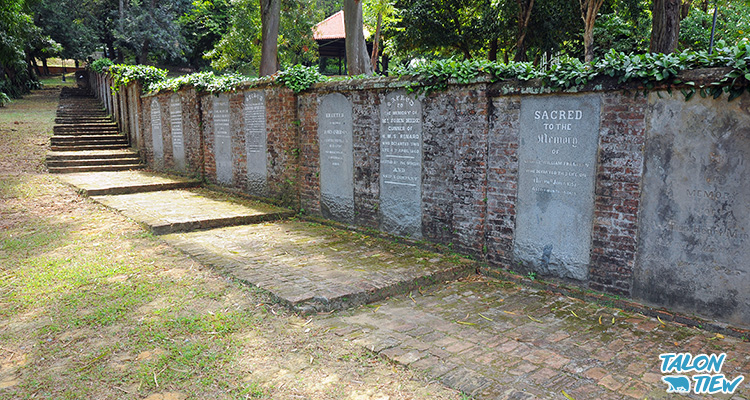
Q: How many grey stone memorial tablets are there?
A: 8